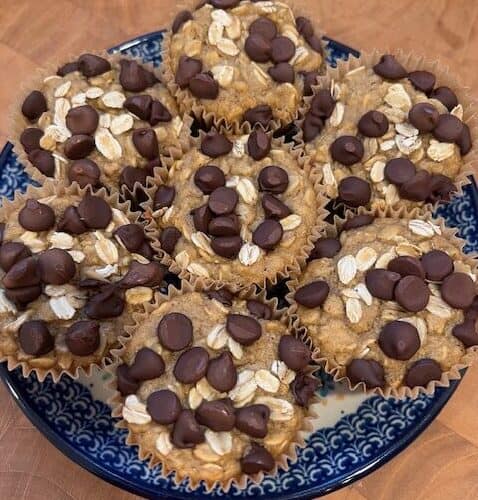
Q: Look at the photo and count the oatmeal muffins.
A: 7